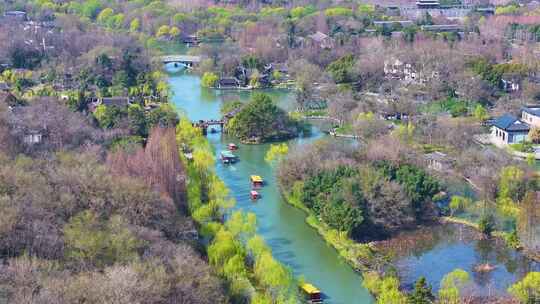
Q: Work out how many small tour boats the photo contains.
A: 5